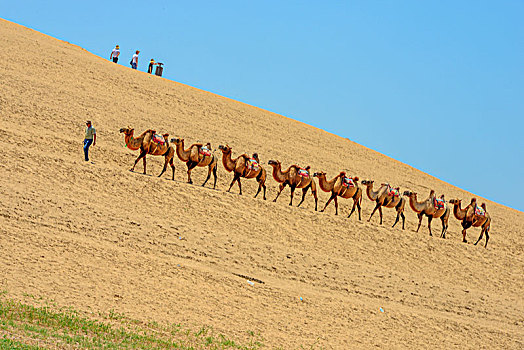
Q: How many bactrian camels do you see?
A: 8